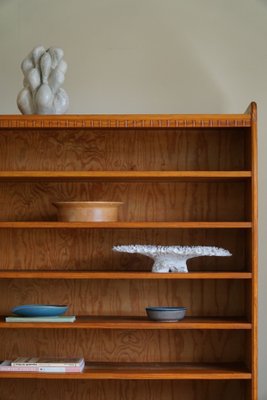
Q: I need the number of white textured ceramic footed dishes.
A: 1